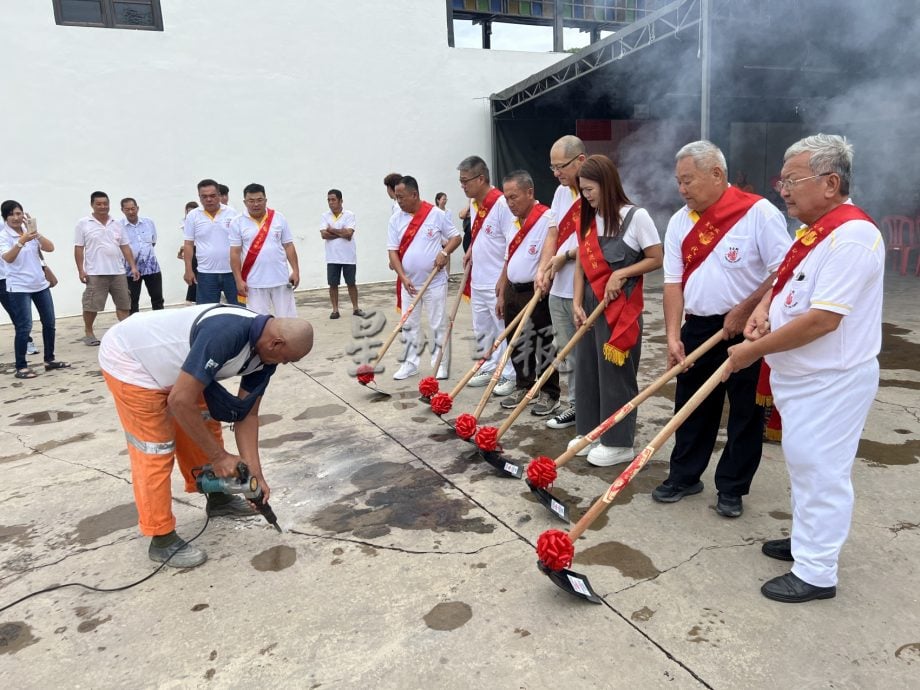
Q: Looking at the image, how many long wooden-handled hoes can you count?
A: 7